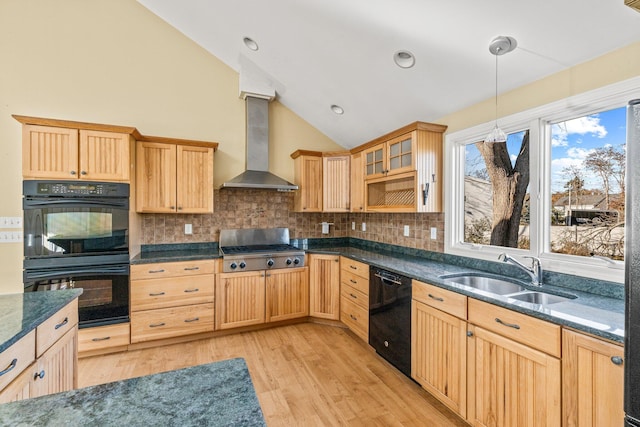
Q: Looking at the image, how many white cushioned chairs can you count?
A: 0